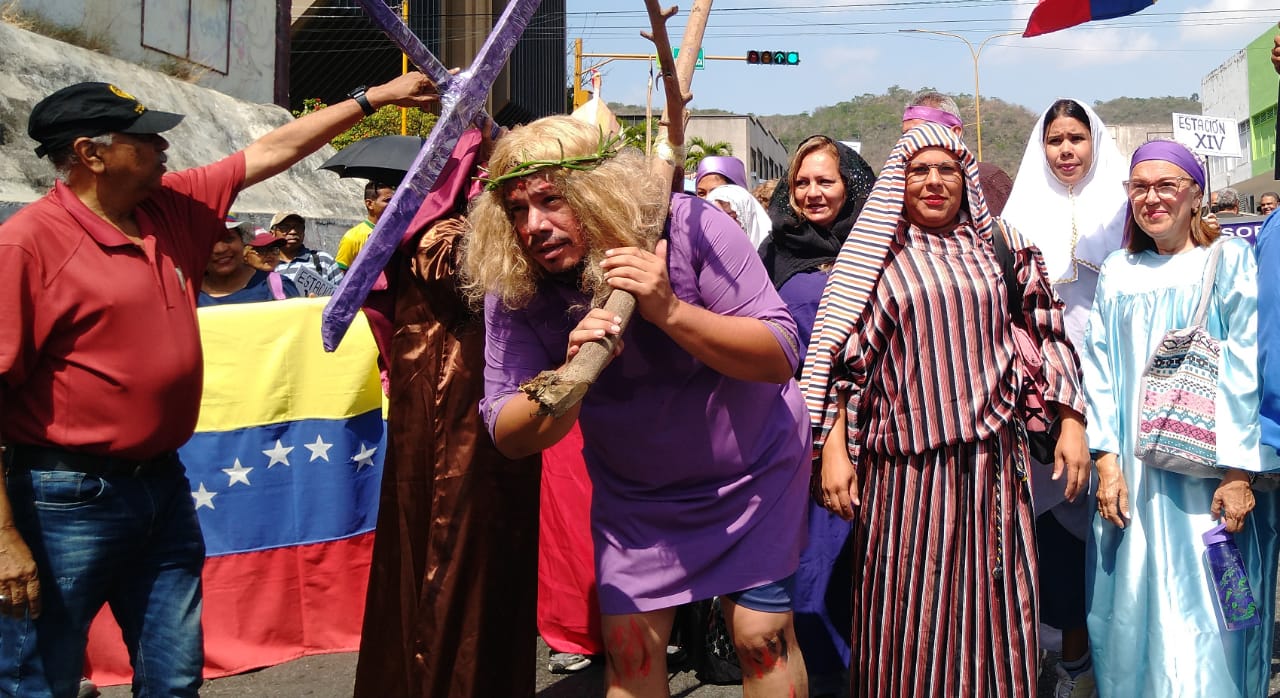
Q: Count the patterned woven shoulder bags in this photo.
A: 1